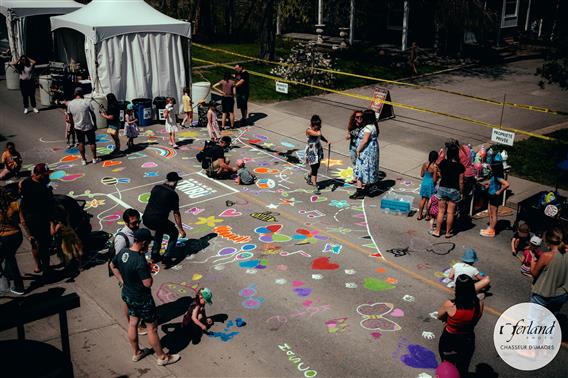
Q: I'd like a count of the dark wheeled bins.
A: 3